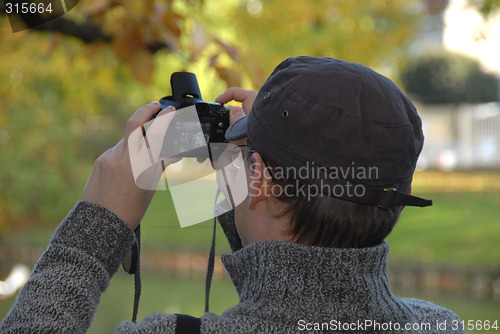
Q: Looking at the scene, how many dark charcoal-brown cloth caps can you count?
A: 1